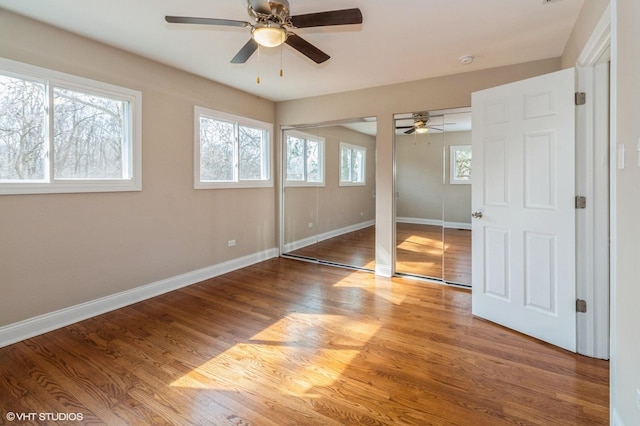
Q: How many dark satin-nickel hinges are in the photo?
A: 3